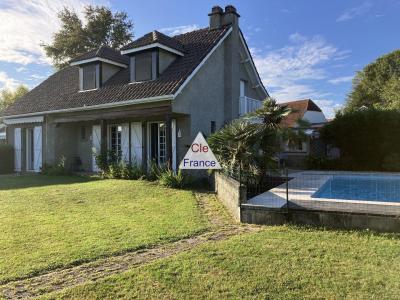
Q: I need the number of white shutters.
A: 6